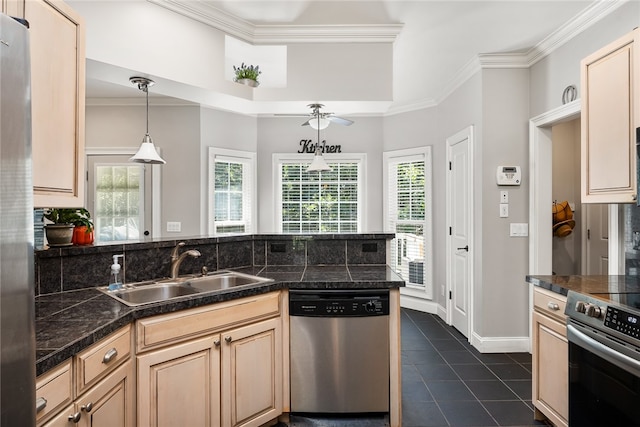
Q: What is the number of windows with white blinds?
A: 3